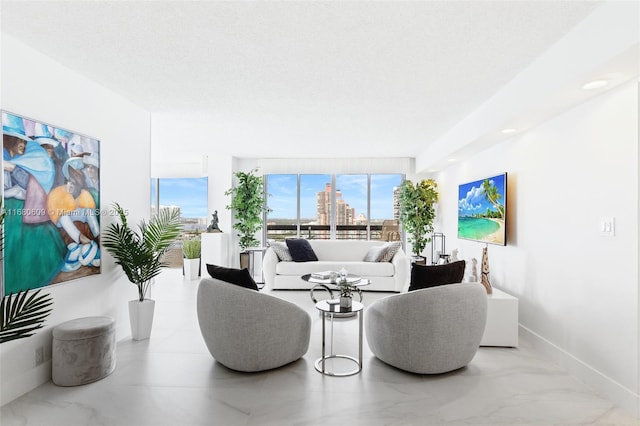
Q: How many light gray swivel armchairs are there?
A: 2